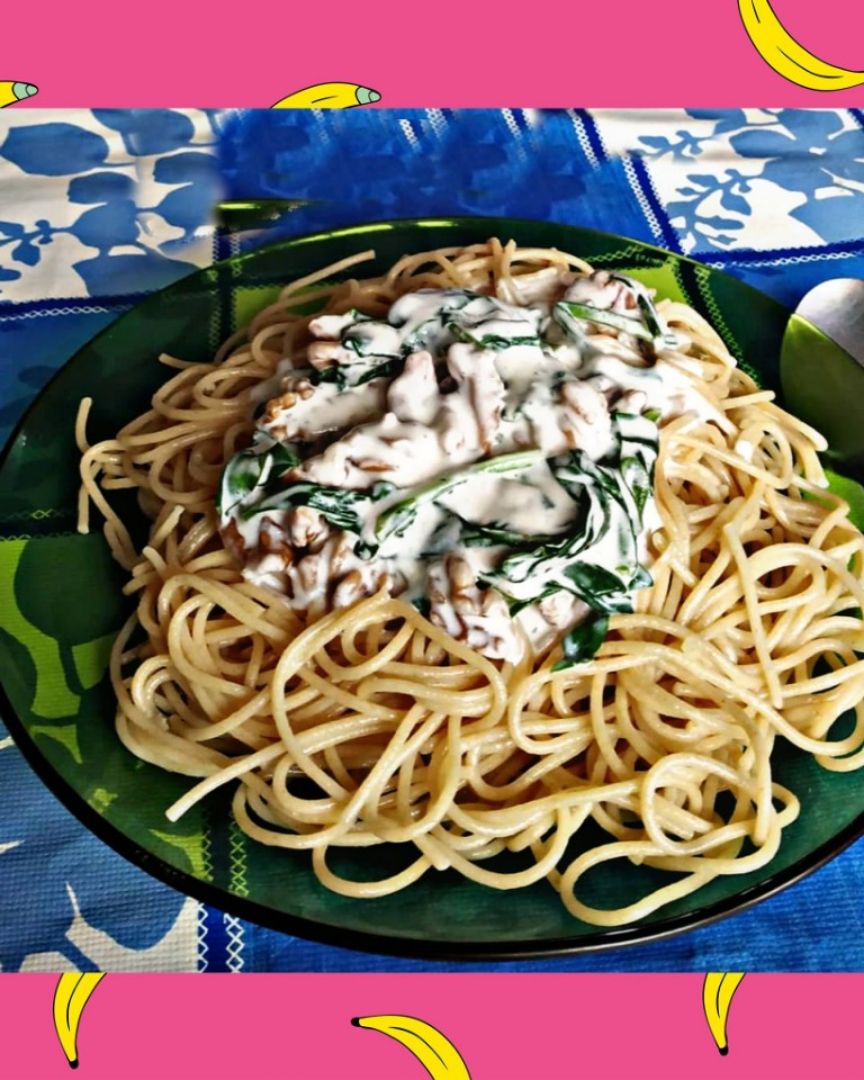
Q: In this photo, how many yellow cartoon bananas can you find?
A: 6